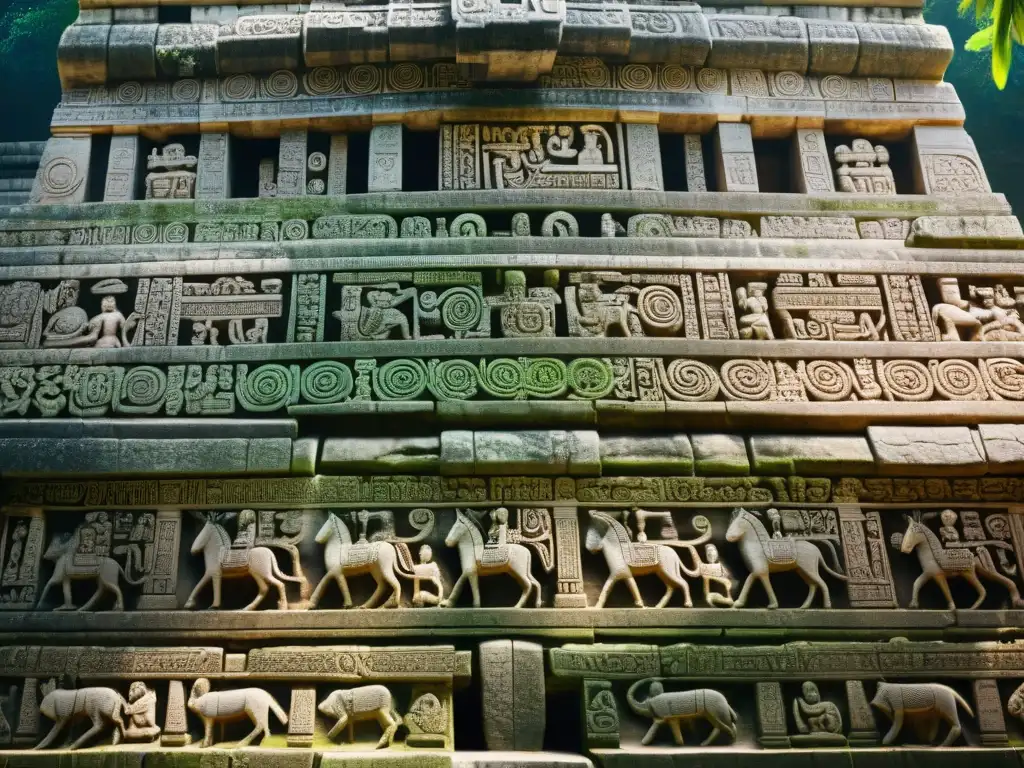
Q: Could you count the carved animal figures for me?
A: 12